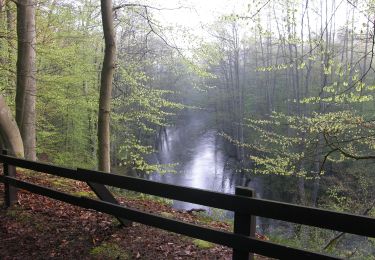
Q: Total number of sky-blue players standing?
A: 0